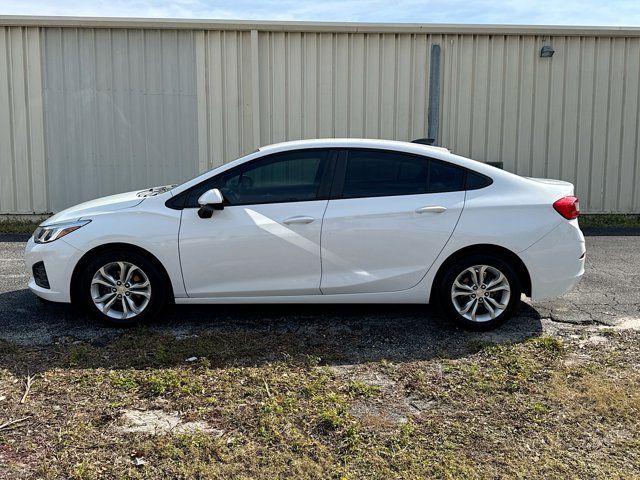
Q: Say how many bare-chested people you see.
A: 0